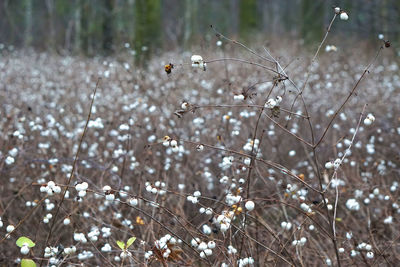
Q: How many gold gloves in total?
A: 0